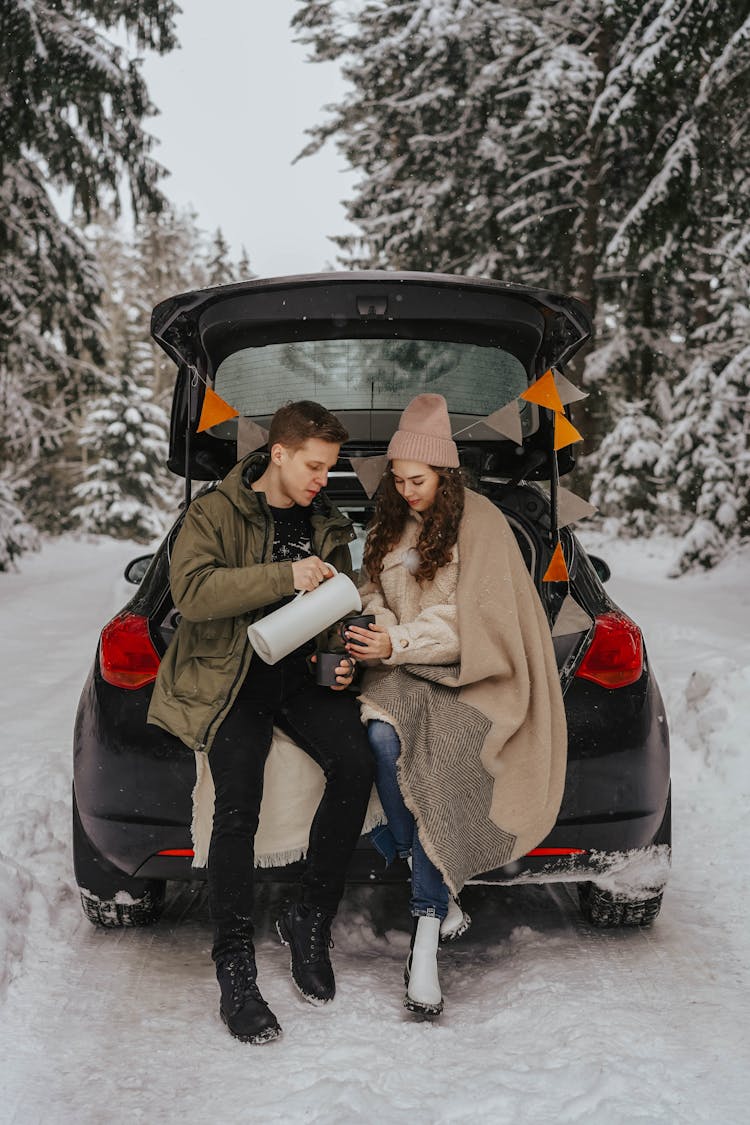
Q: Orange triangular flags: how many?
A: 4